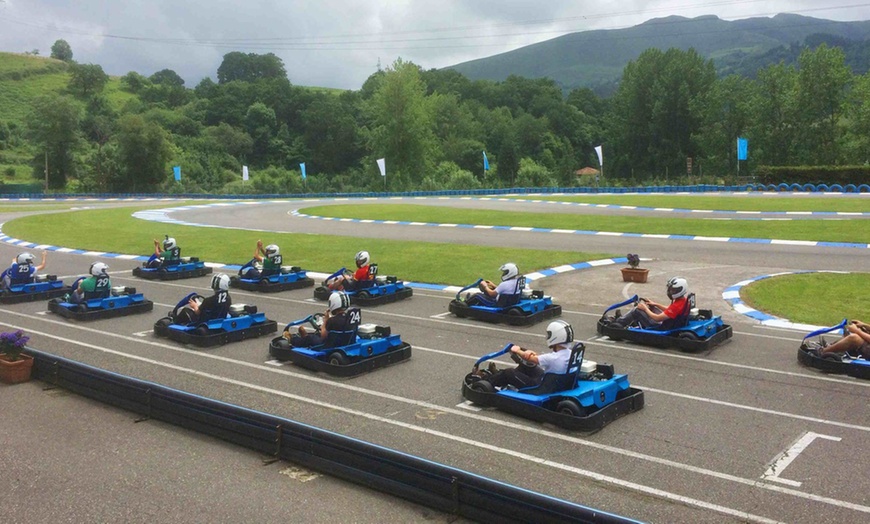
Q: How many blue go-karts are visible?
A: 11